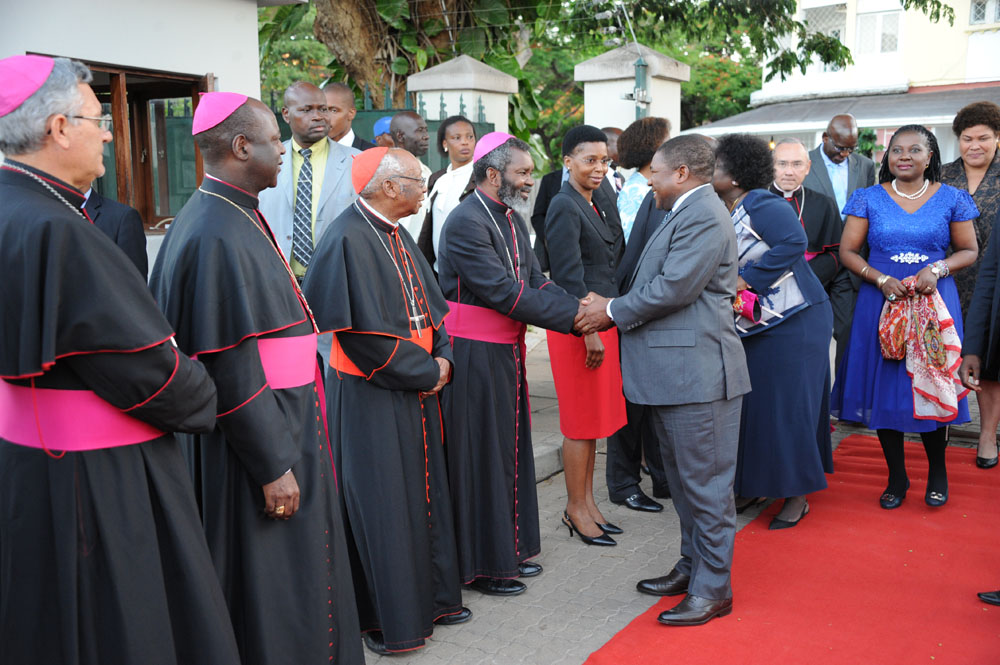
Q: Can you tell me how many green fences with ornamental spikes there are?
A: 1